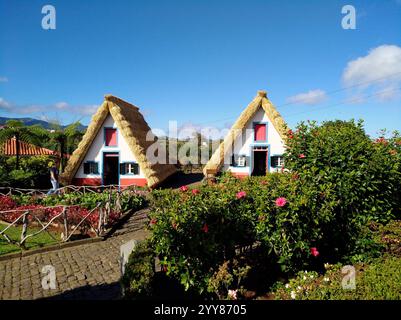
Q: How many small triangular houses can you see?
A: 2